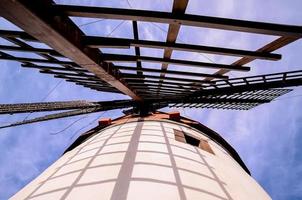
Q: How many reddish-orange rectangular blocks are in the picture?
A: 2